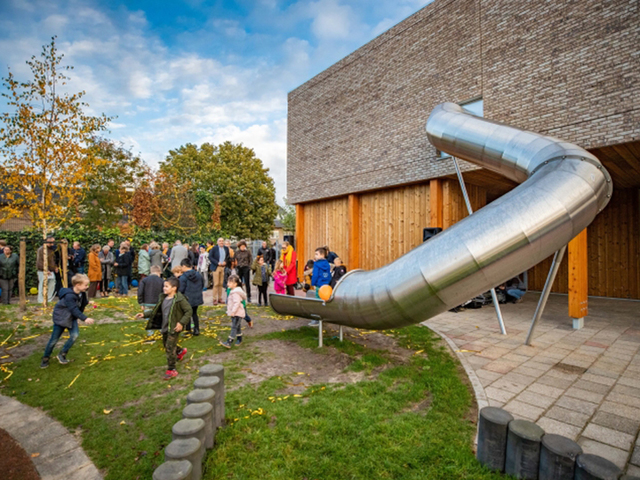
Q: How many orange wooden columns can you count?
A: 4